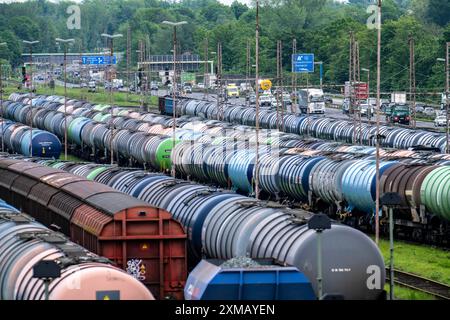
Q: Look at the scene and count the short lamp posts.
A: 3